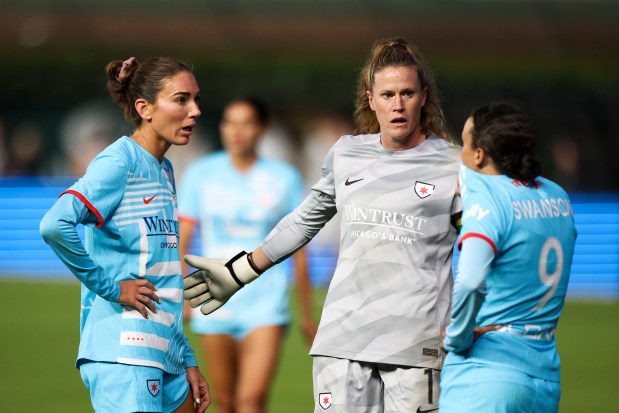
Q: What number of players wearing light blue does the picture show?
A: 3